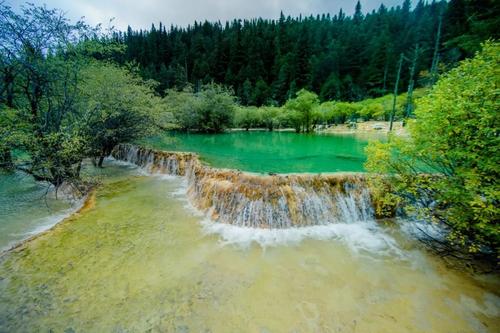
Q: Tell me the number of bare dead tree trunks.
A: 3